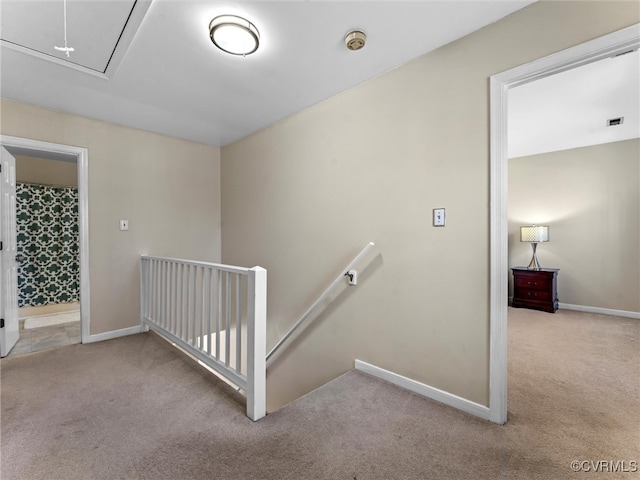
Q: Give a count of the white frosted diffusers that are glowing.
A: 1